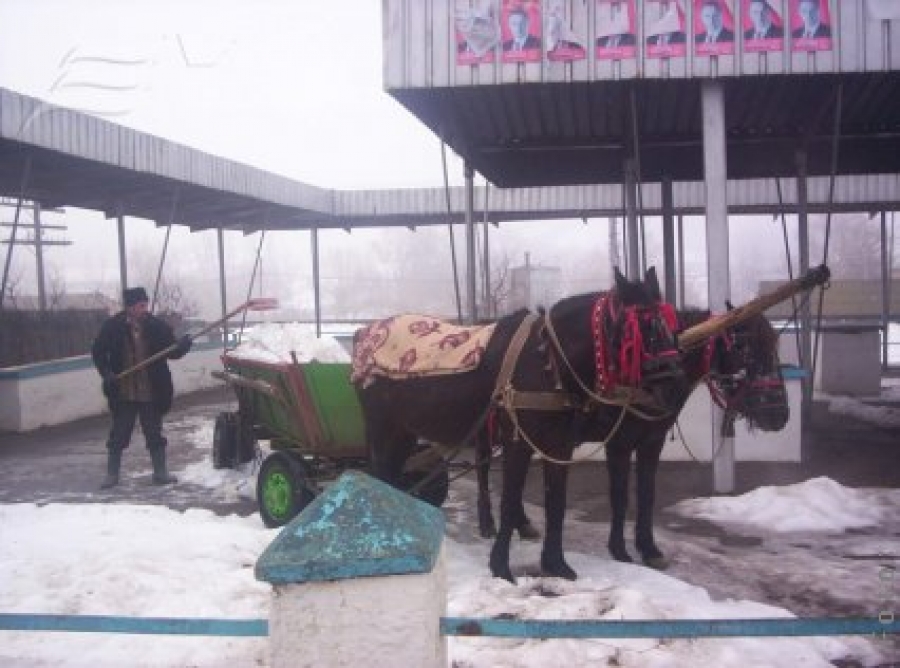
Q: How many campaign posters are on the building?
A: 8